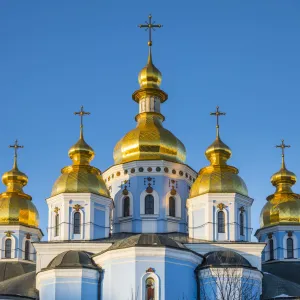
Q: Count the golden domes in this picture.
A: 5